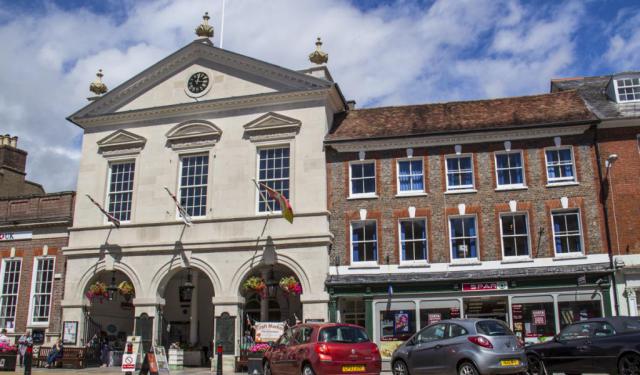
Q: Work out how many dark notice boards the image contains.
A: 2